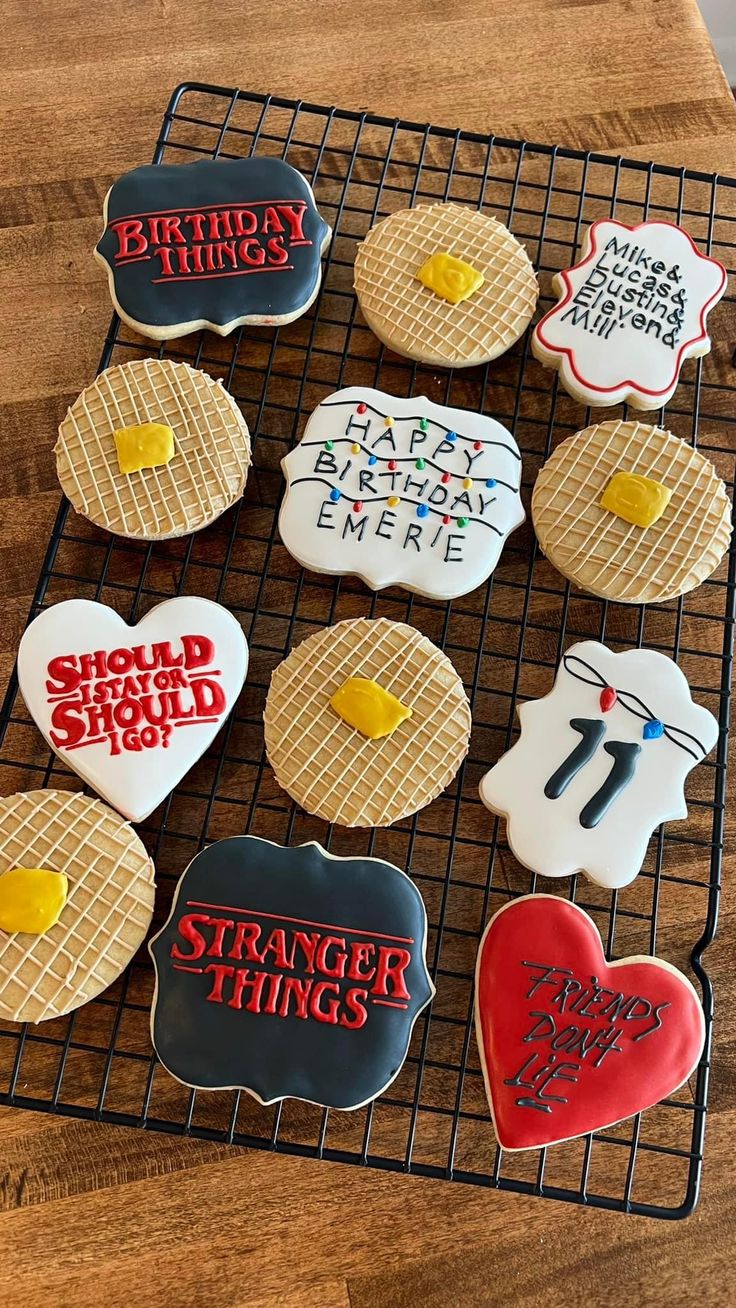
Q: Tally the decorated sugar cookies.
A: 12